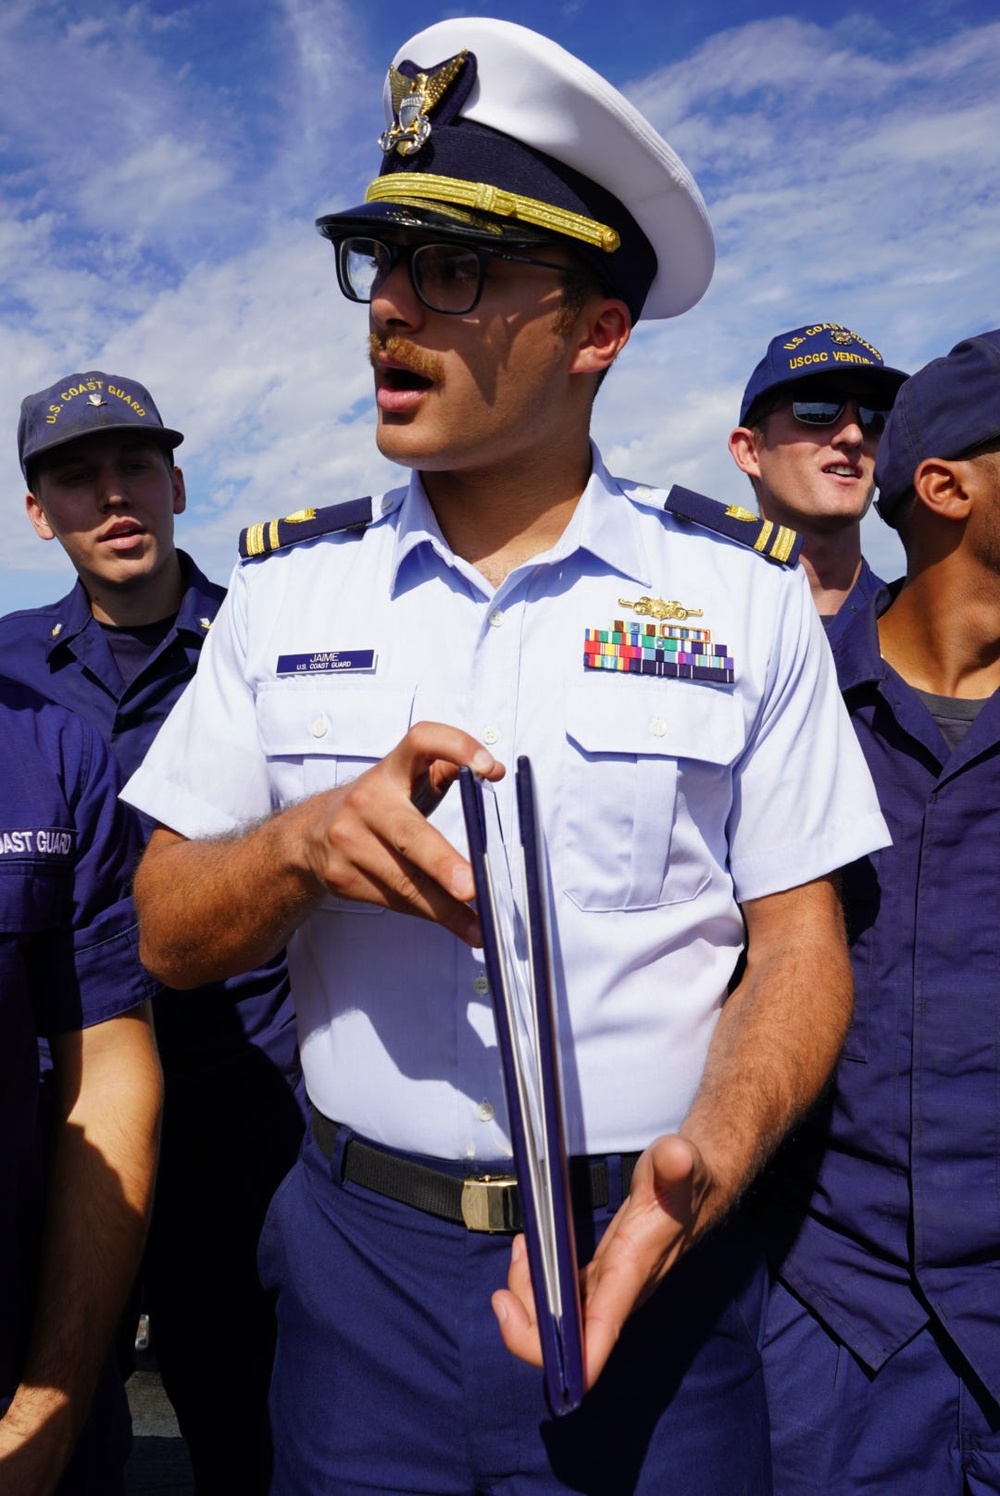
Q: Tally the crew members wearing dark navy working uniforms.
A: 4